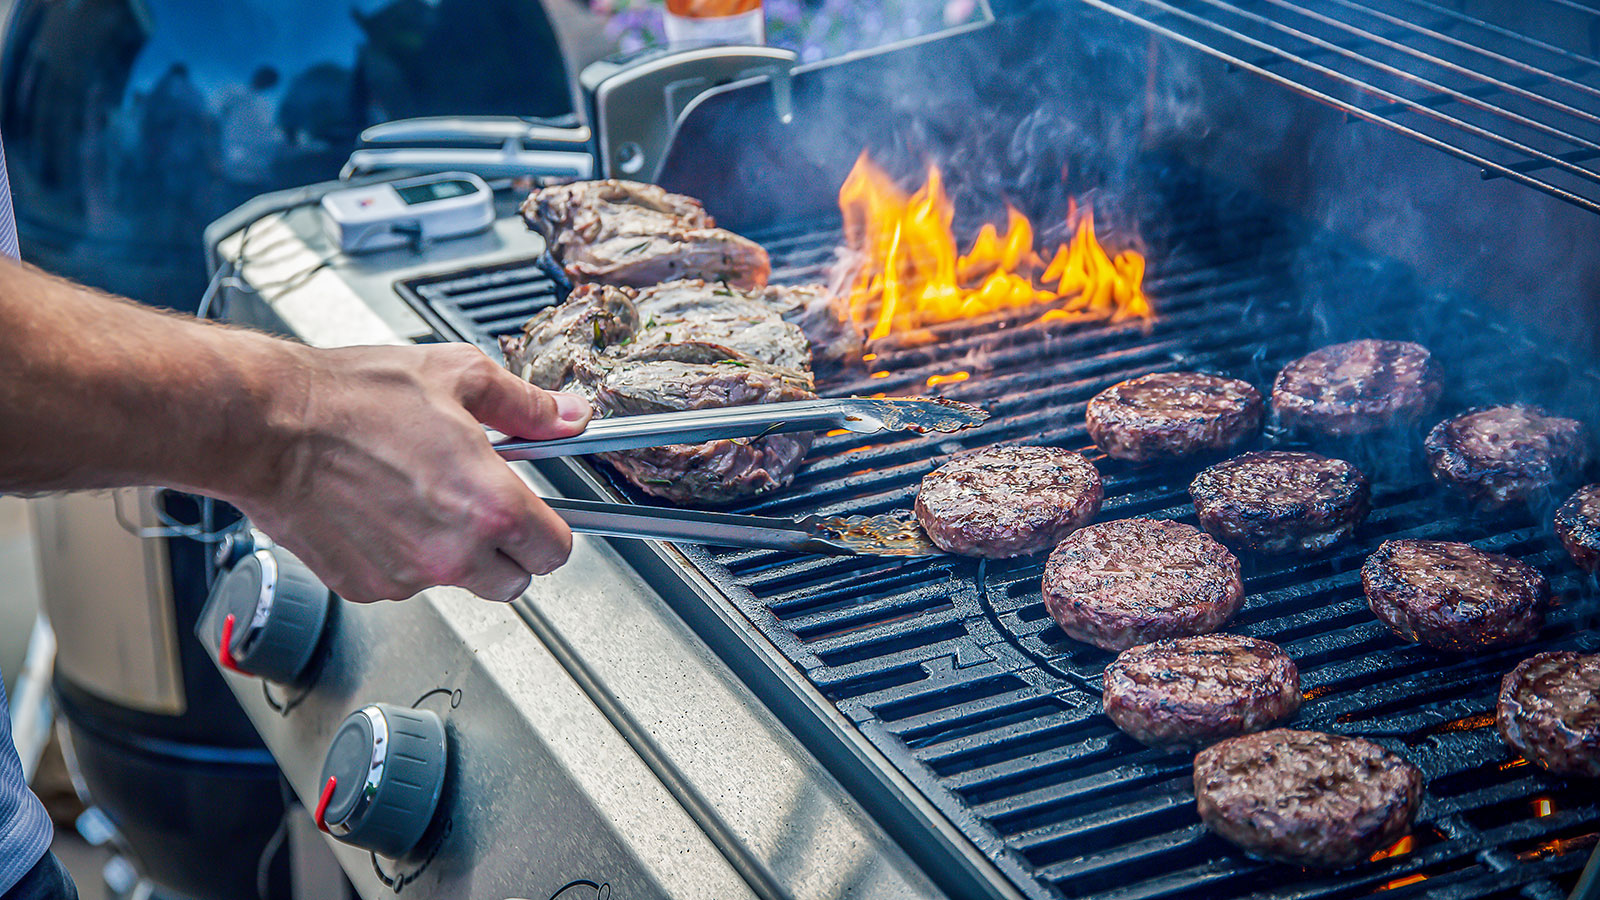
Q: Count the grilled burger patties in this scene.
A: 11